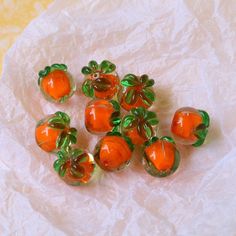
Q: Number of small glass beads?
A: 10